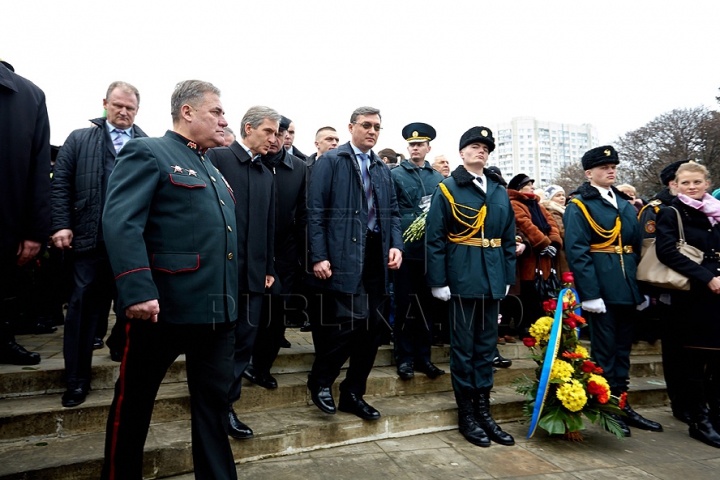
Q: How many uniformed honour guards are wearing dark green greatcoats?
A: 2